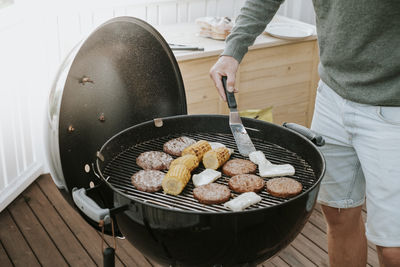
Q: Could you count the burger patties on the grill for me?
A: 7